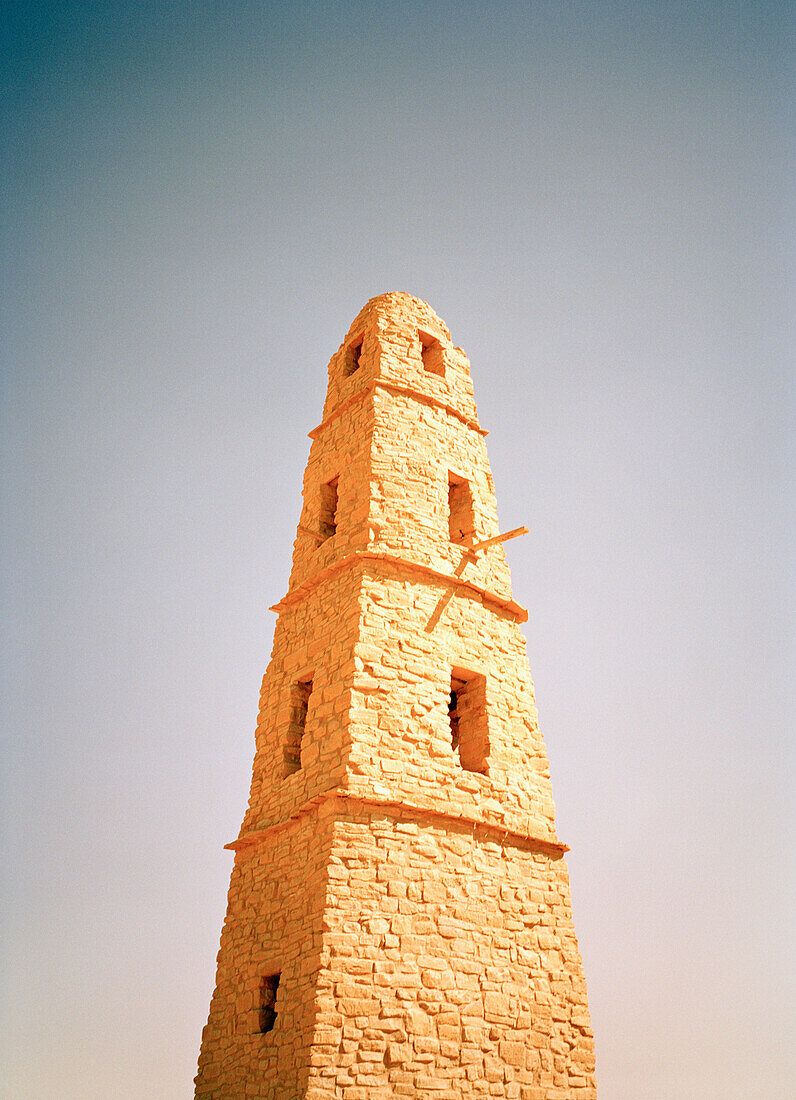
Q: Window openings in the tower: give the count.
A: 7